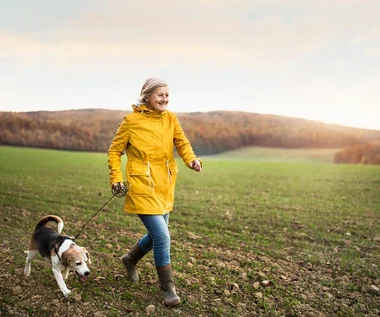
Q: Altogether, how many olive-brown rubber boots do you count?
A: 2